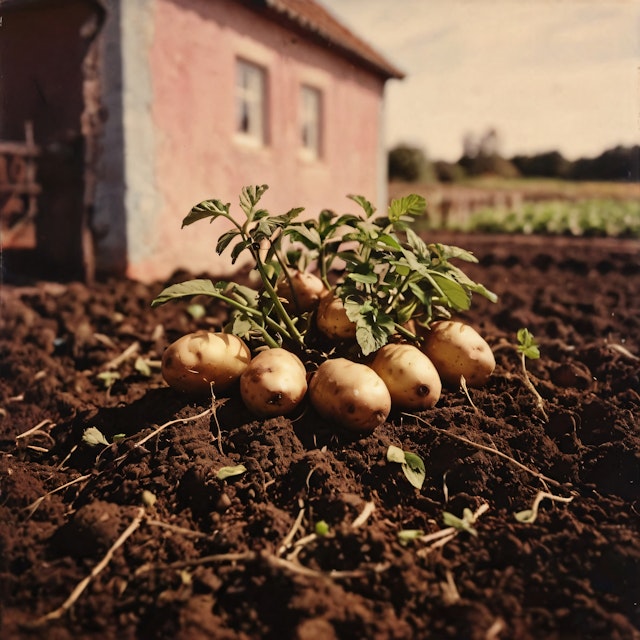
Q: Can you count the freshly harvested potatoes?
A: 7